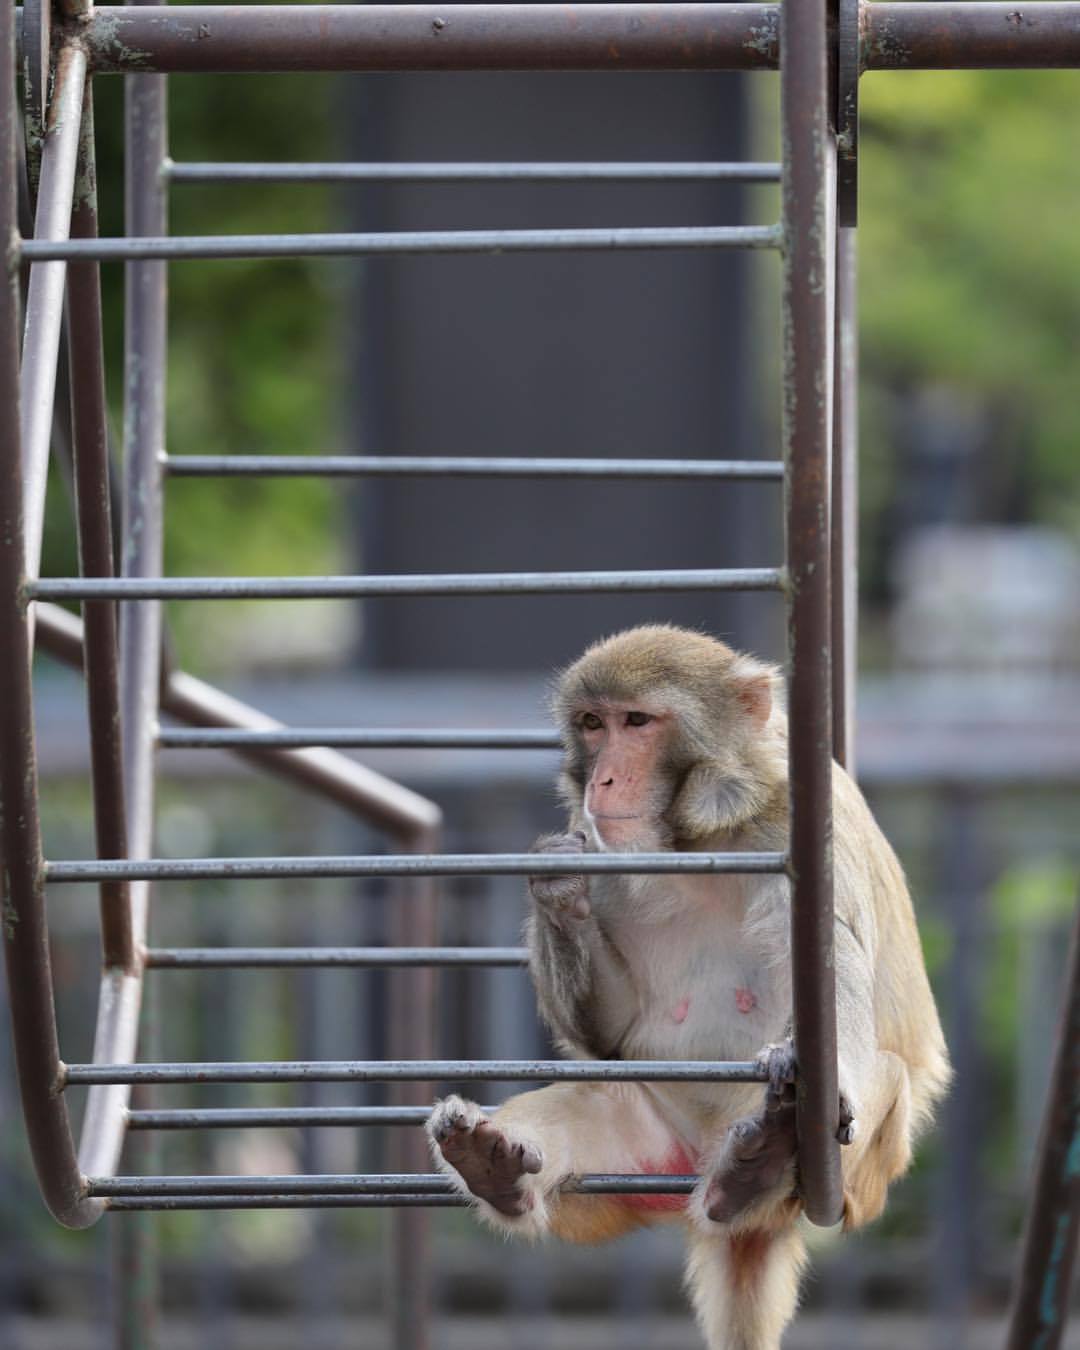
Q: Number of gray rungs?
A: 11